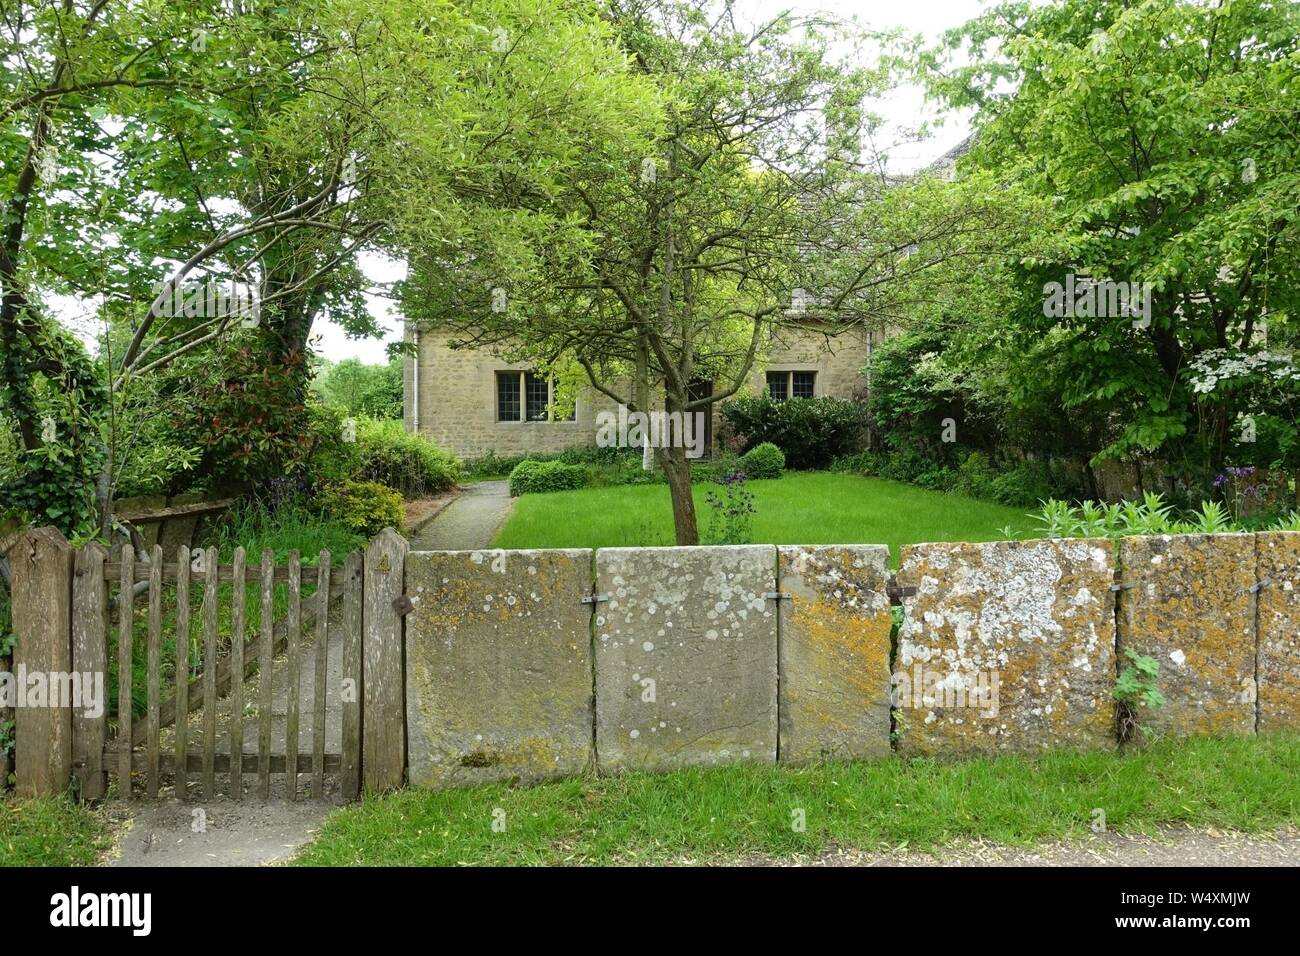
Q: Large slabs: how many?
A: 6